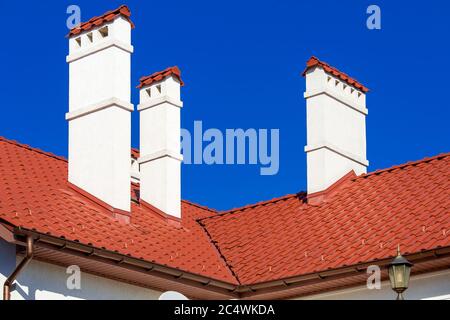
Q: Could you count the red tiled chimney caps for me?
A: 3